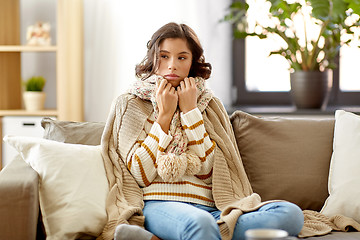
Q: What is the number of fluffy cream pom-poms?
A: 2